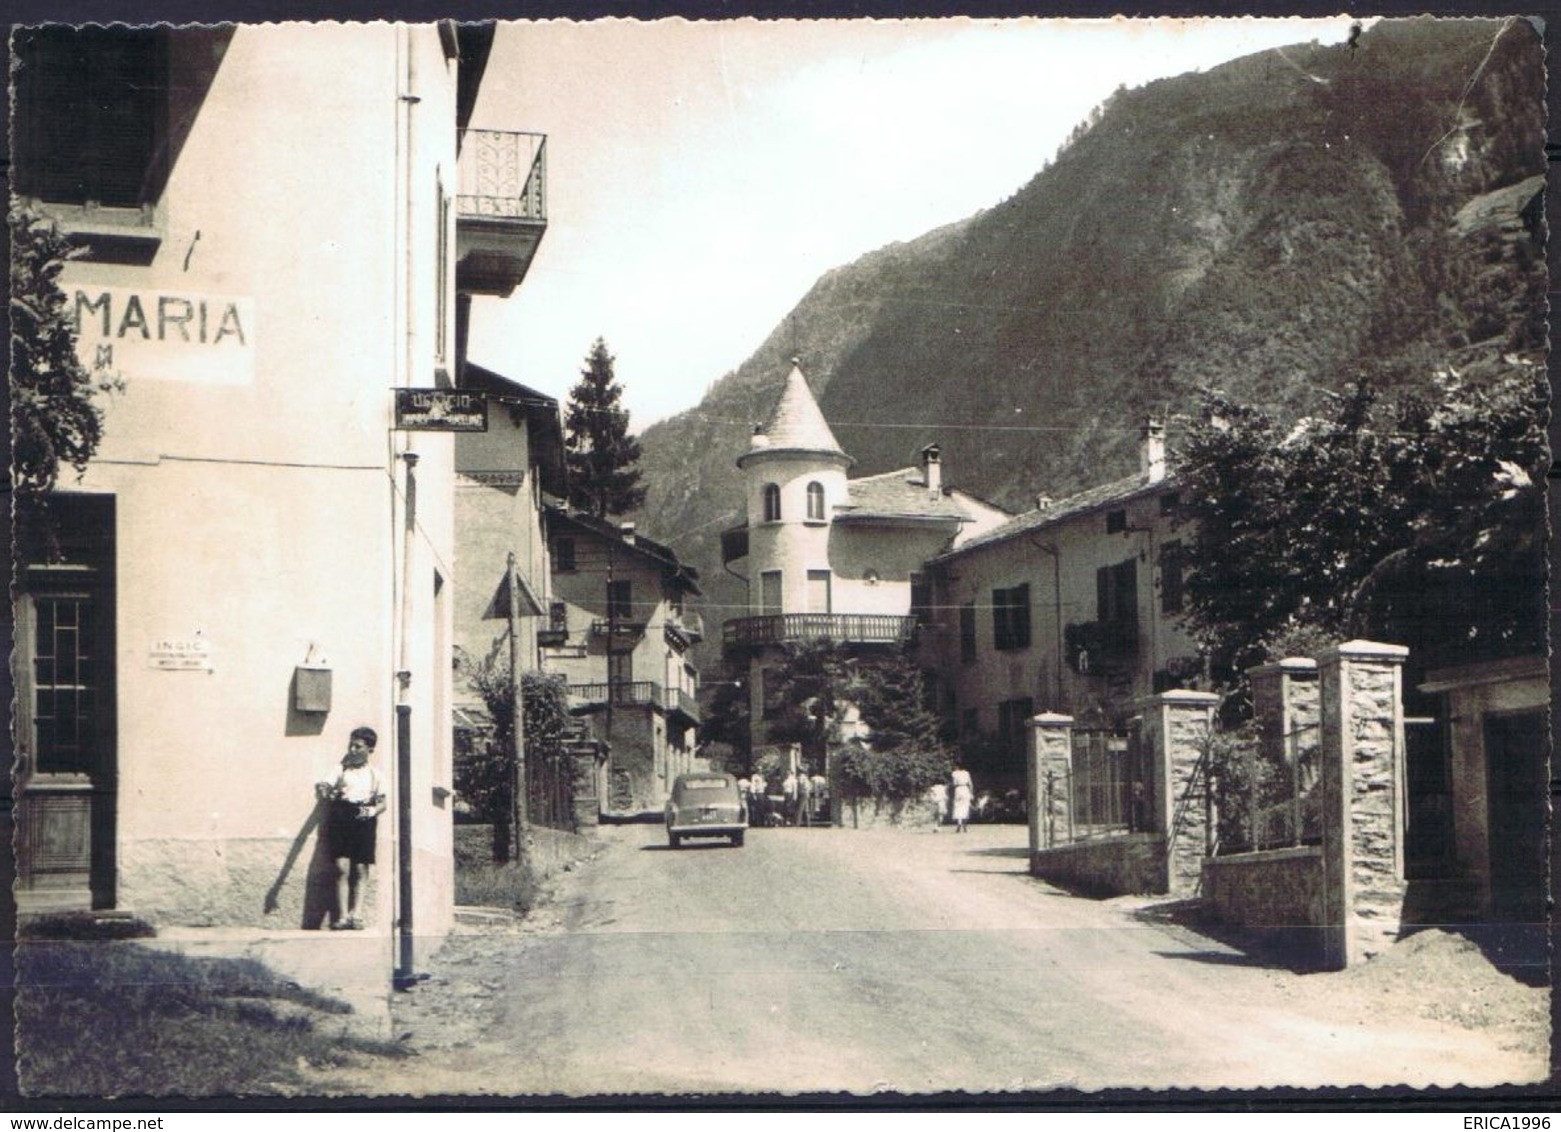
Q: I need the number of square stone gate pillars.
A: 4